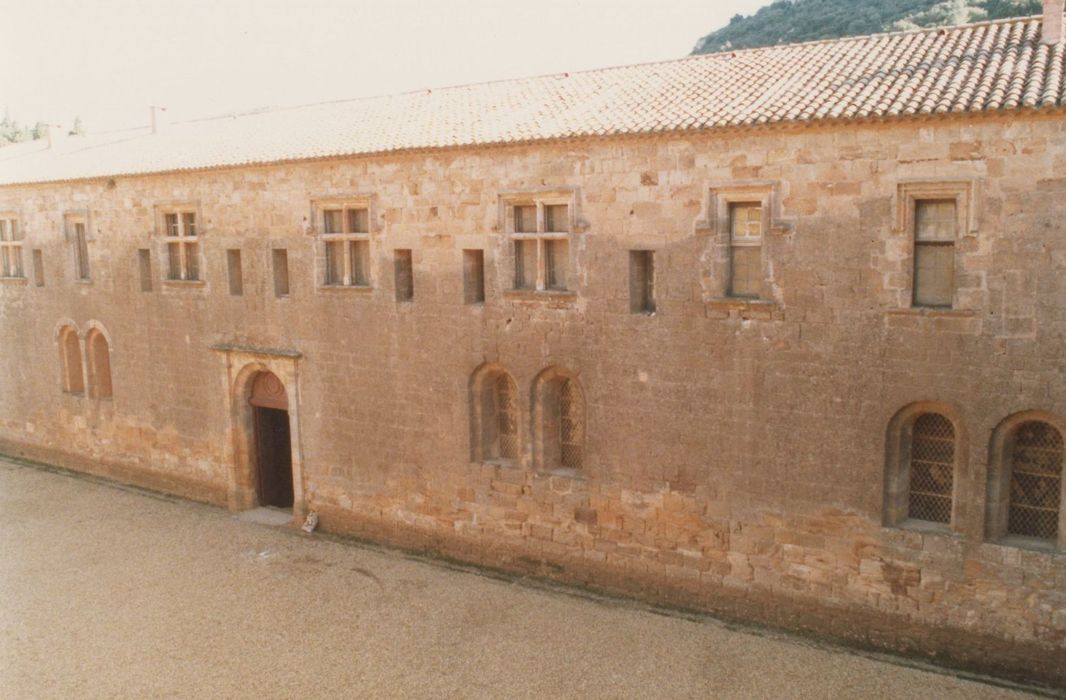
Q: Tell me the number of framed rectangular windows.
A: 7